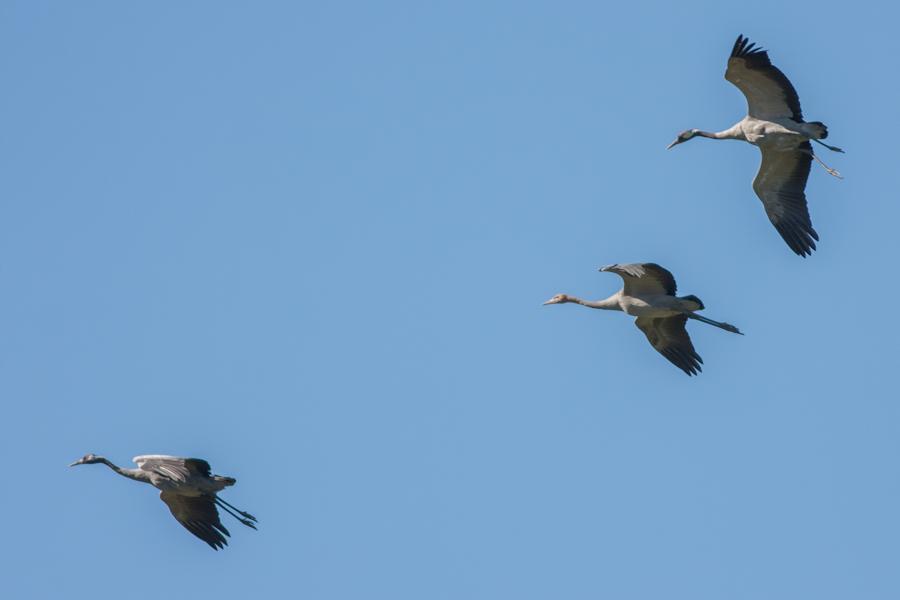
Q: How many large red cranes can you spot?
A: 0